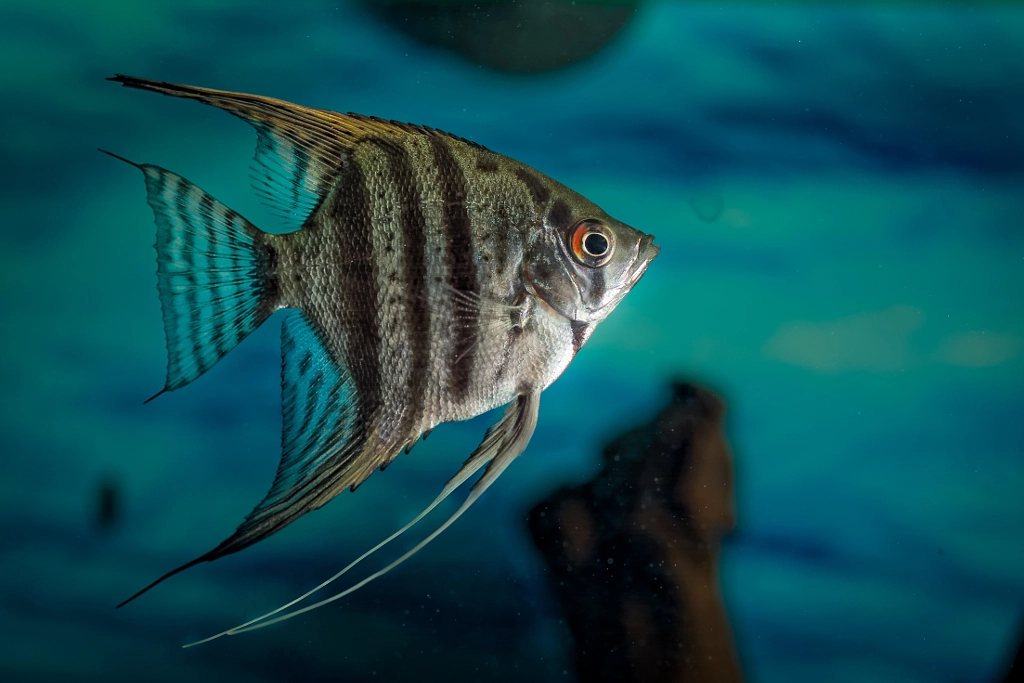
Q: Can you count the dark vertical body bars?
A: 3